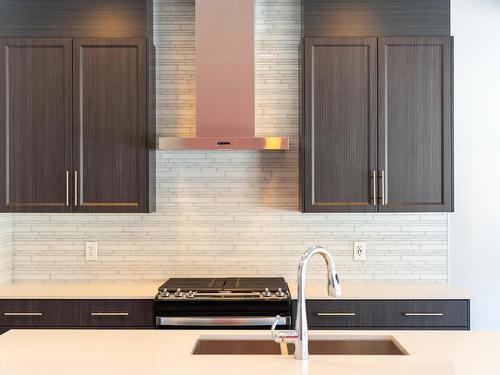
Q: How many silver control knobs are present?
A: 5